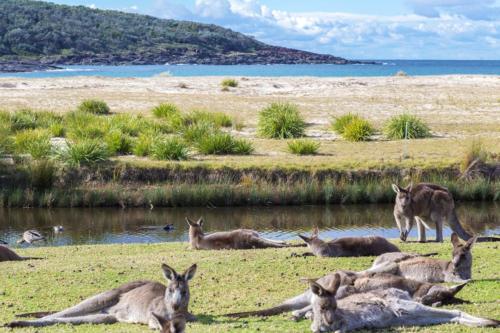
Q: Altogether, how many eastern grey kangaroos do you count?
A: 9